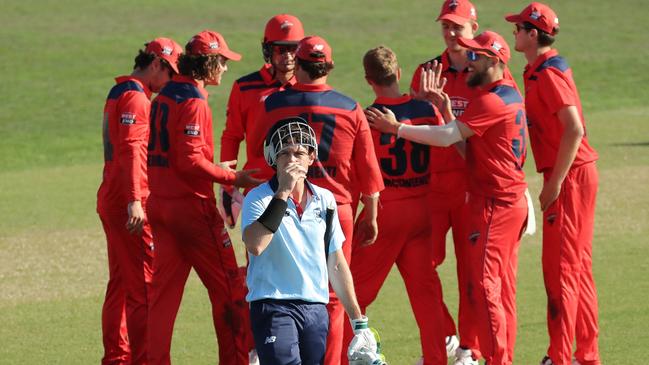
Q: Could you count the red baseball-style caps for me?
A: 6